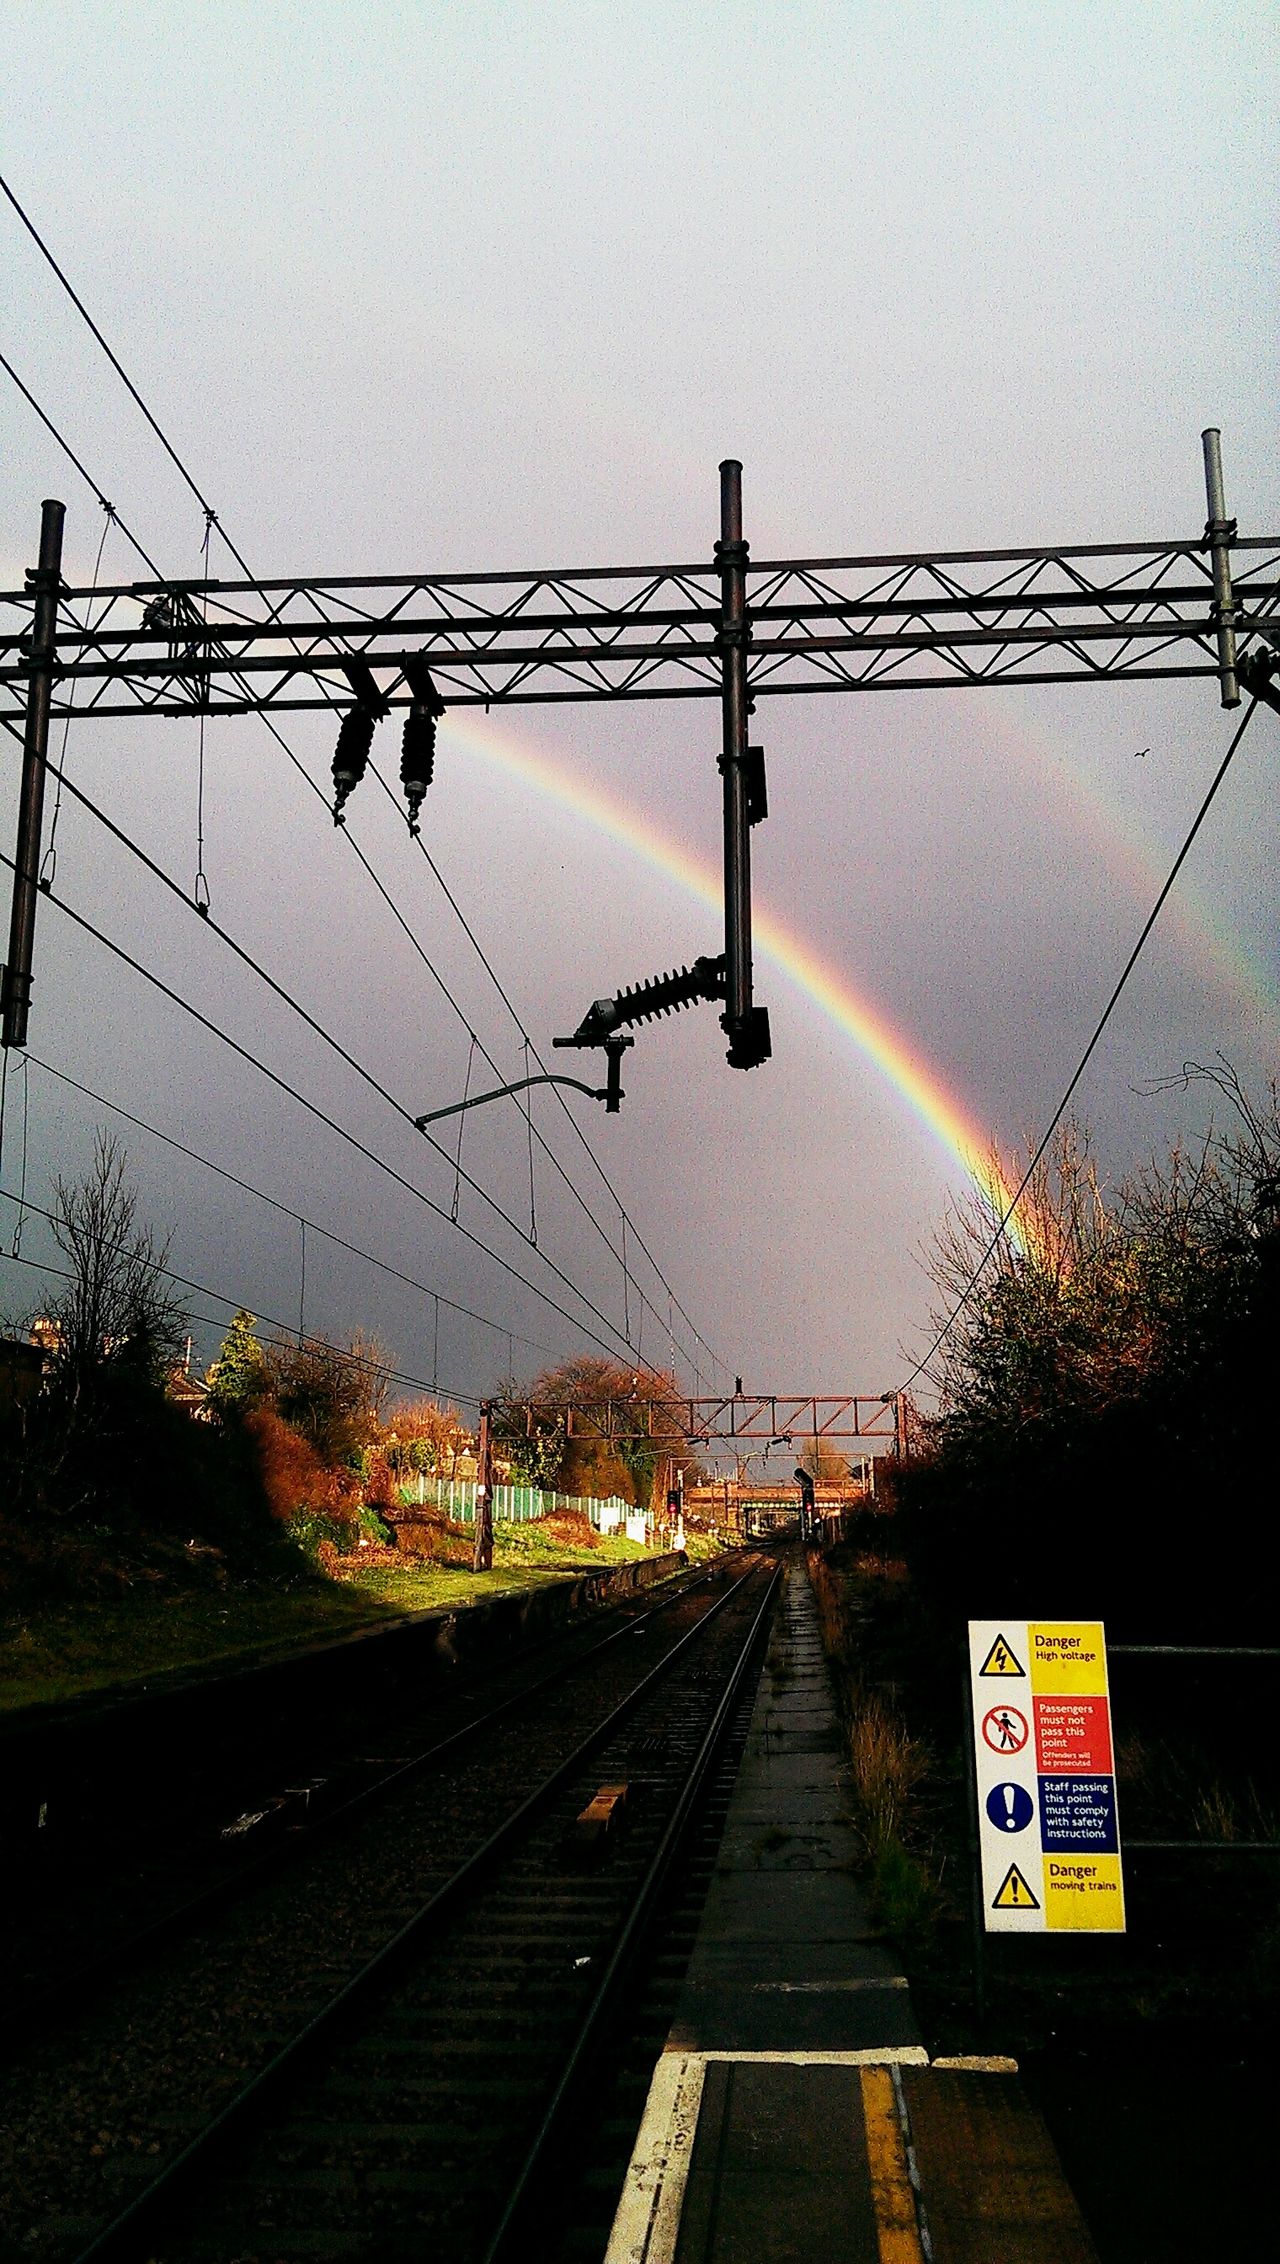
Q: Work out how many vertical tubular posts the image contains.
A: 3